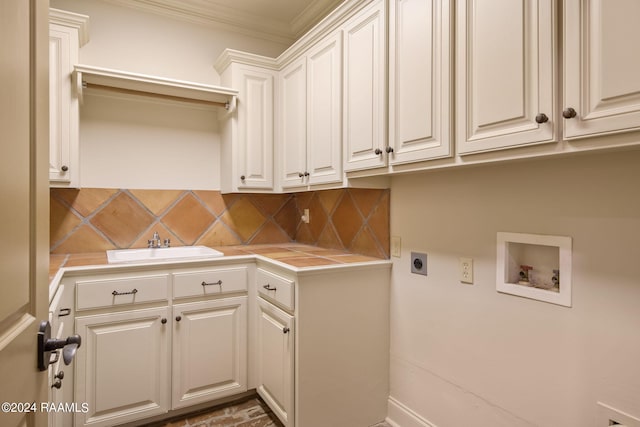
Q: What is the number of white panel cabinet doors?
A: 11